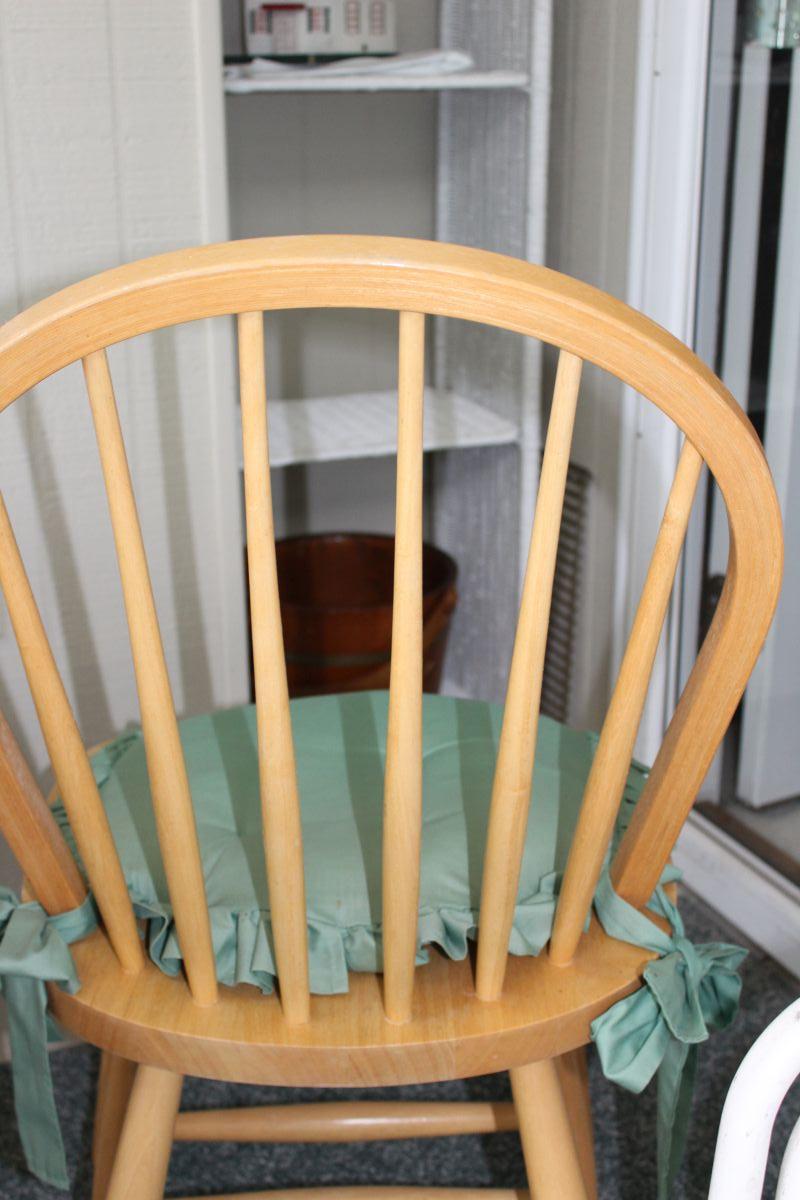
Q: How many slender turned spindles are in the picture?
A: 6